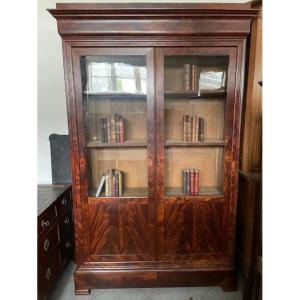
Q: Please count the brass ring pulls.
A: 6